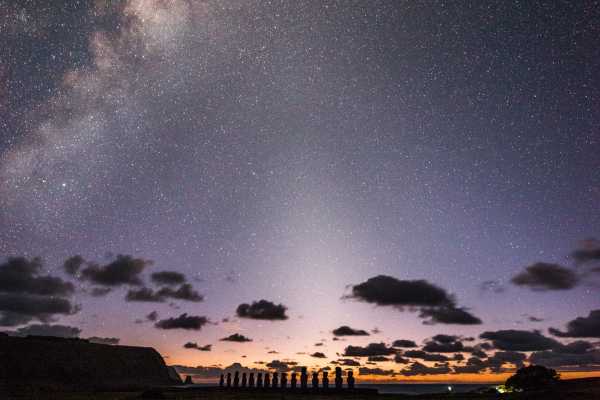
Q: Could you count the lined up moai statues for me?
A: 15